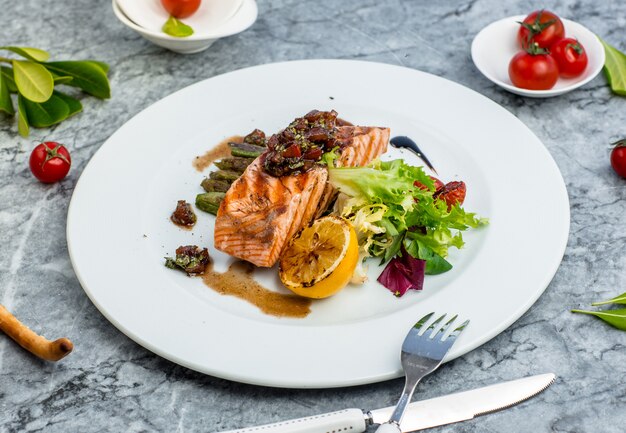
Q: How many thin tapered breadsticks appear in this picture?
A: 1